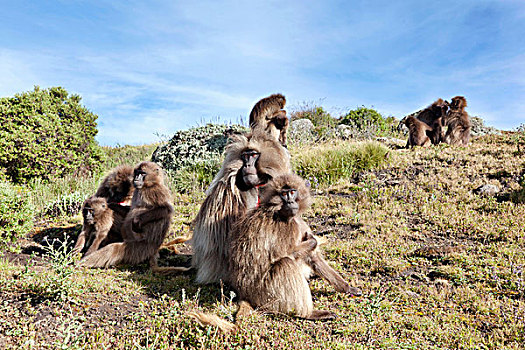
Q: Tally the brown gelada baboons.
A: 9